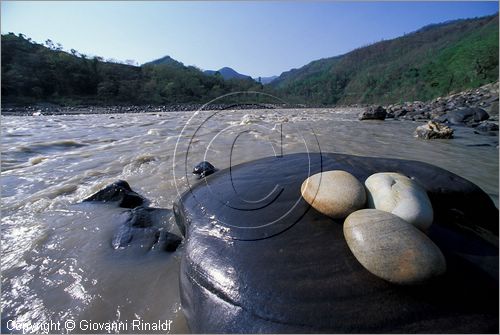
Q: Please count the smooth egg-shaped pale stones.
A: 3